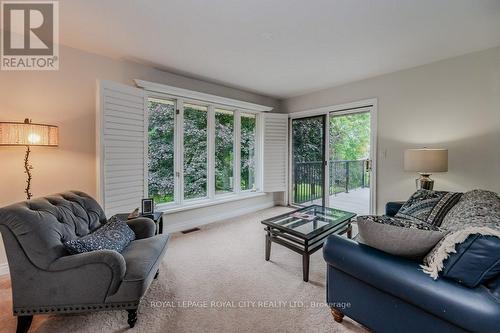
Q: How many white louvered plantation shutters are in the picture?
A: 2